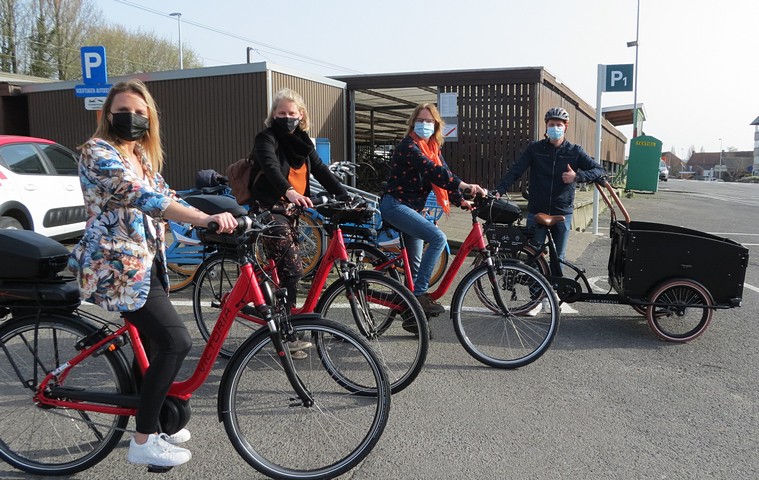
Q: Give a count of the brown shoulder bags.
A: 1